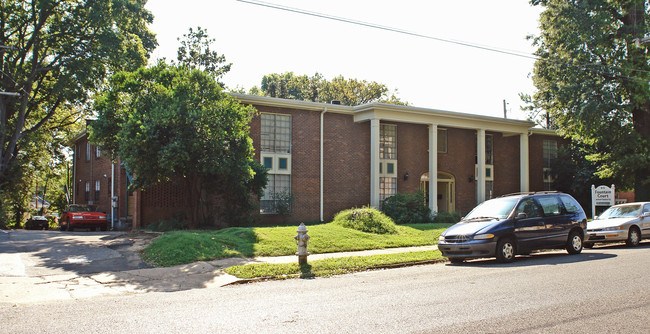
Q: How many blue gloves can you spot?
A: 0